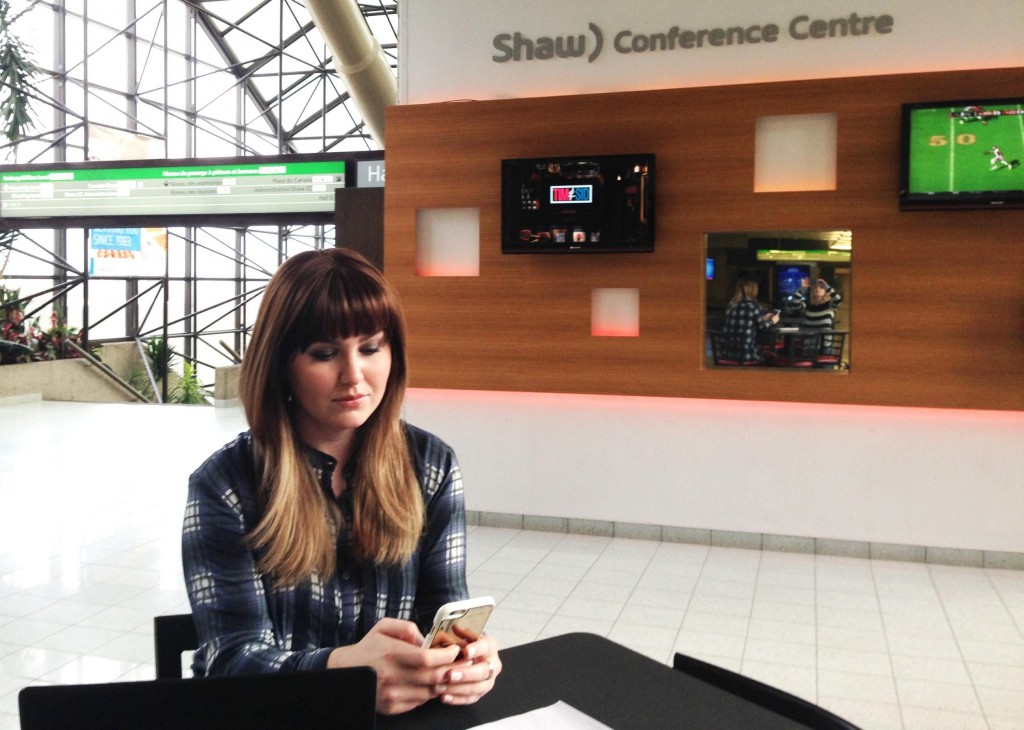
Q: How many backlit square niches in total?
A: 3